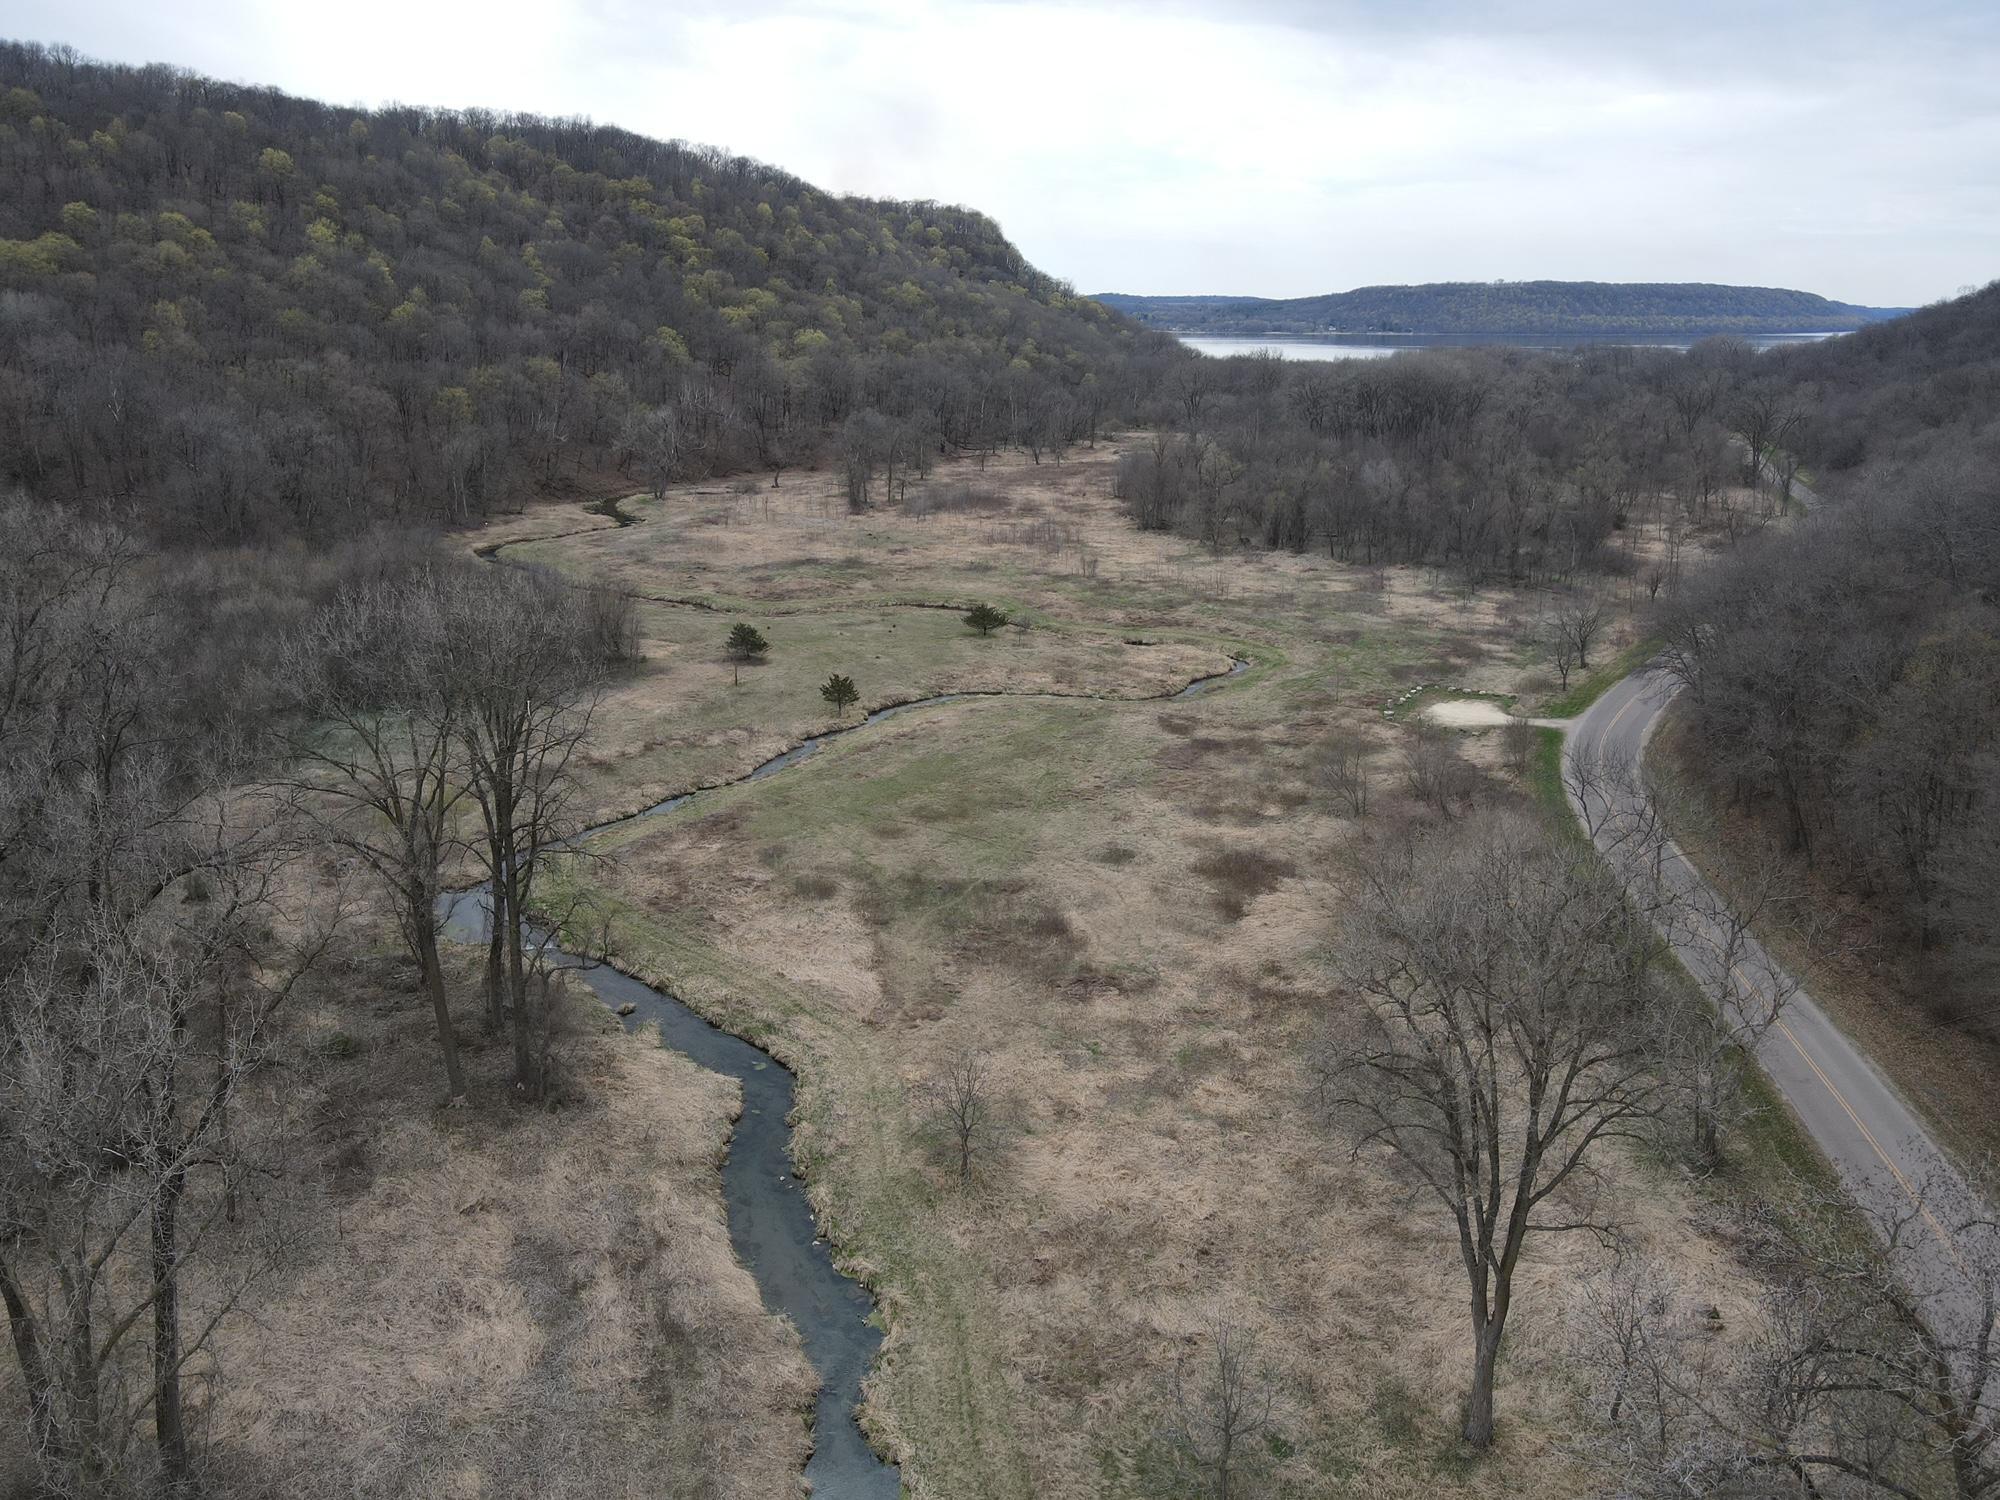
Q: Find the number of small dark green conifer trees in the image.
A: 3